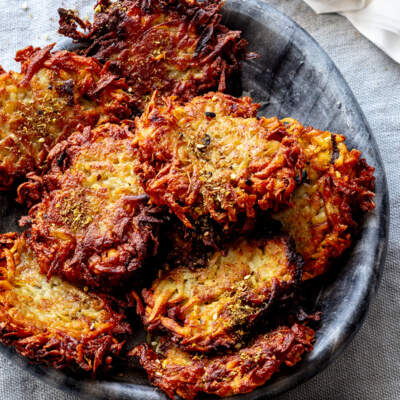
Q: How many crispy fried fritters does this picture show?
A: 8